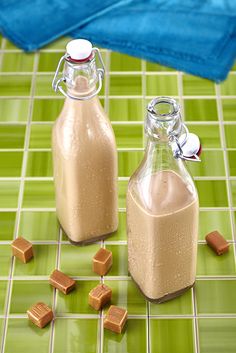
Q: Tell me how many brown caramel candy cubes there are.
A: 7